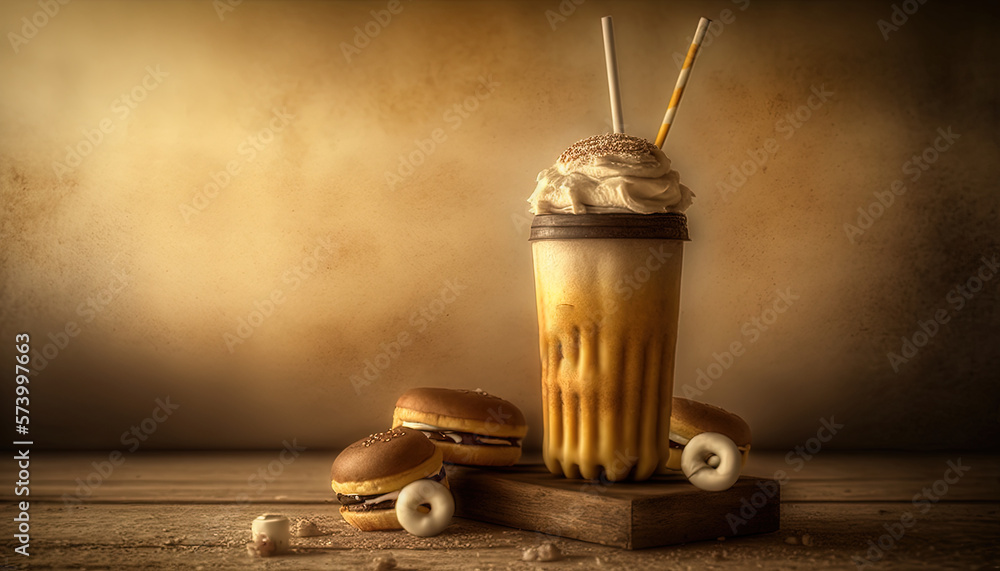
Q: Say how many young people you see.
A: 0